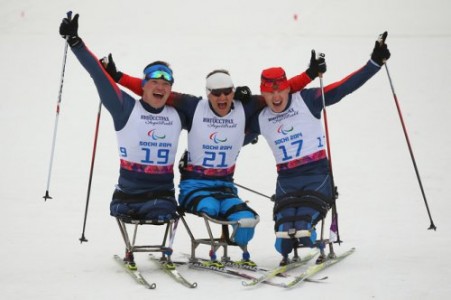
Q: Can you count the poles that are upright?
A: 4